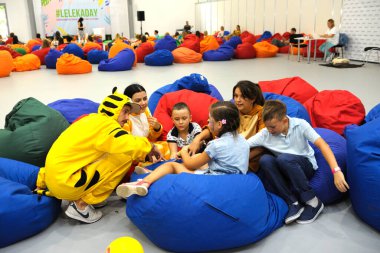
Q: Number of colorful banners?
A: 1